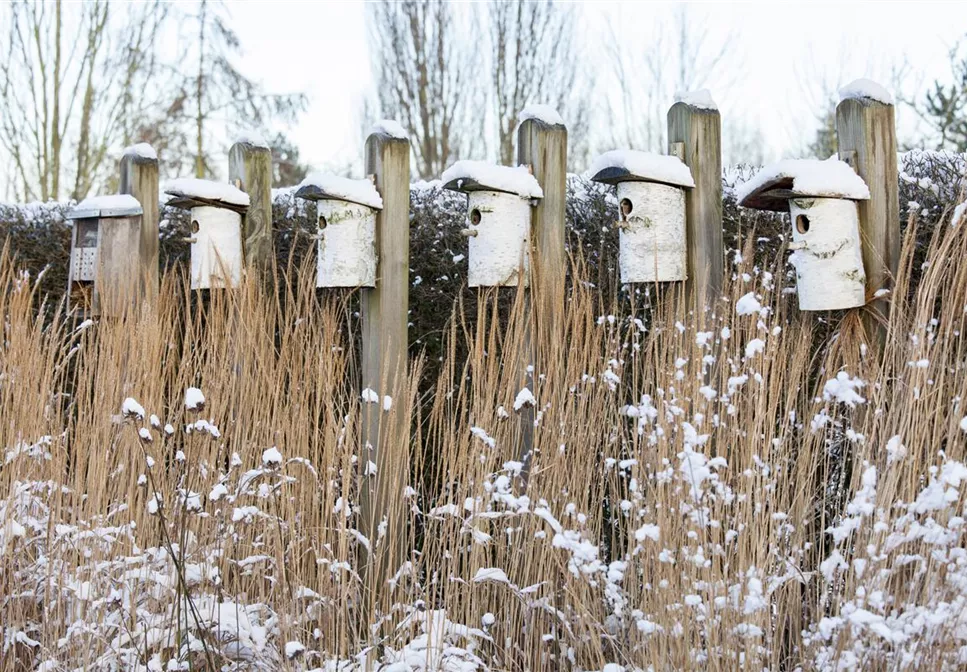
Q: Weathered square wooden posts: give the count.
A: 6